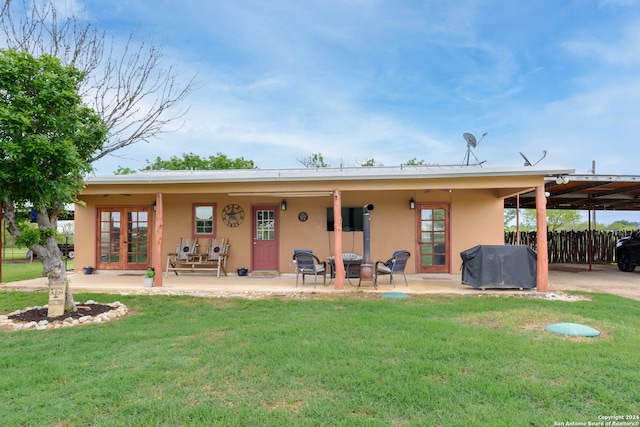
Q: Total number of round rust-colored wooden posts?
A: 3